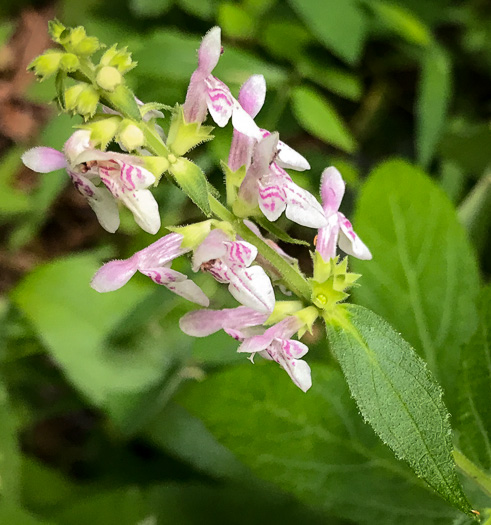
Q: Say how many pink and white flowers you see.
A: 10